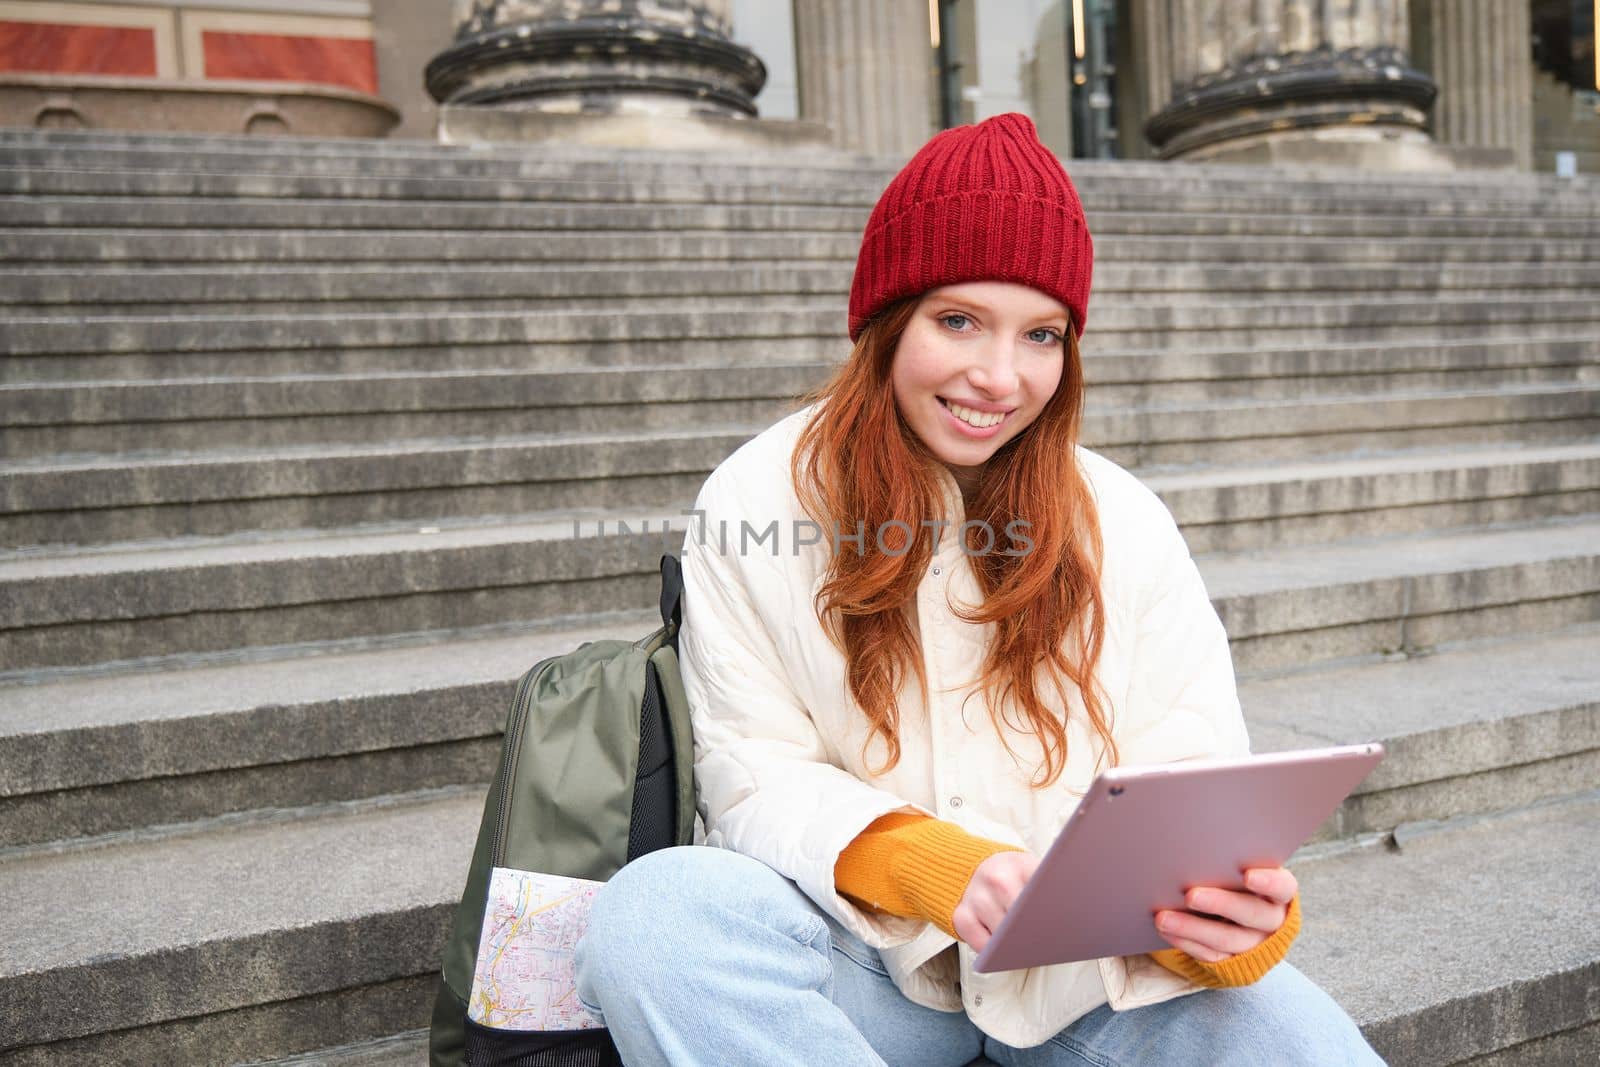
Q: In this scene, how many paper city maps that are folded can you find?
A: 1